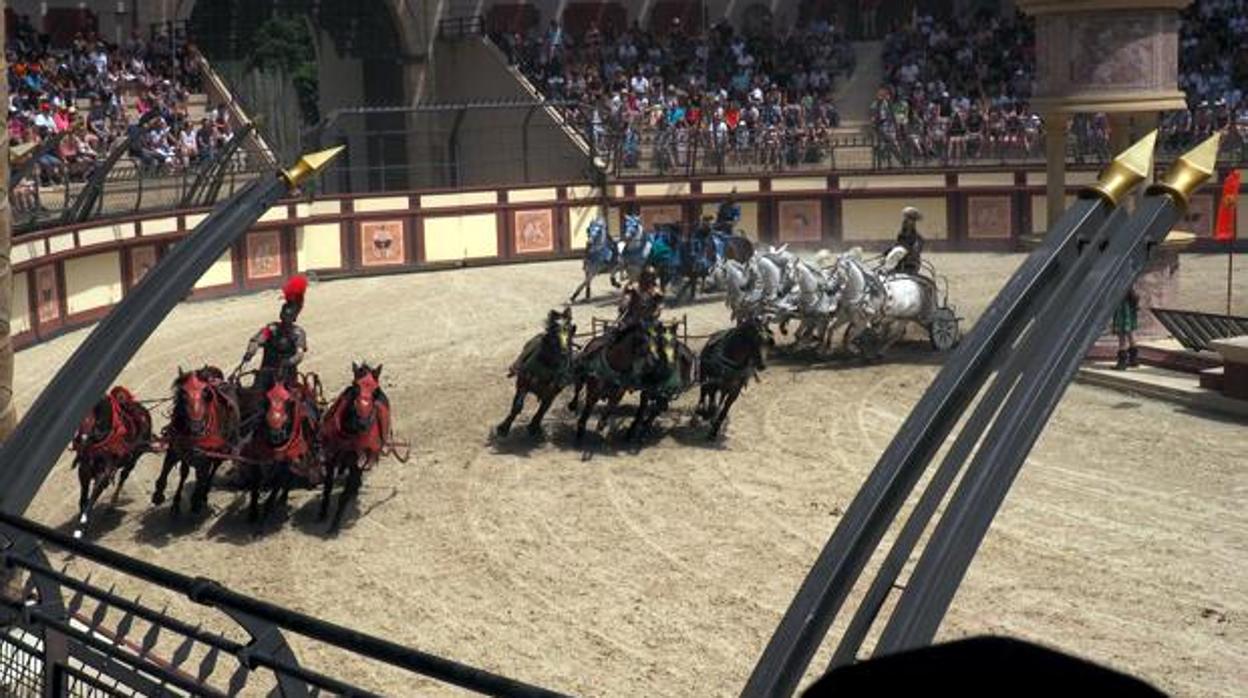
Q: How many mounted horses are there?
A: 0